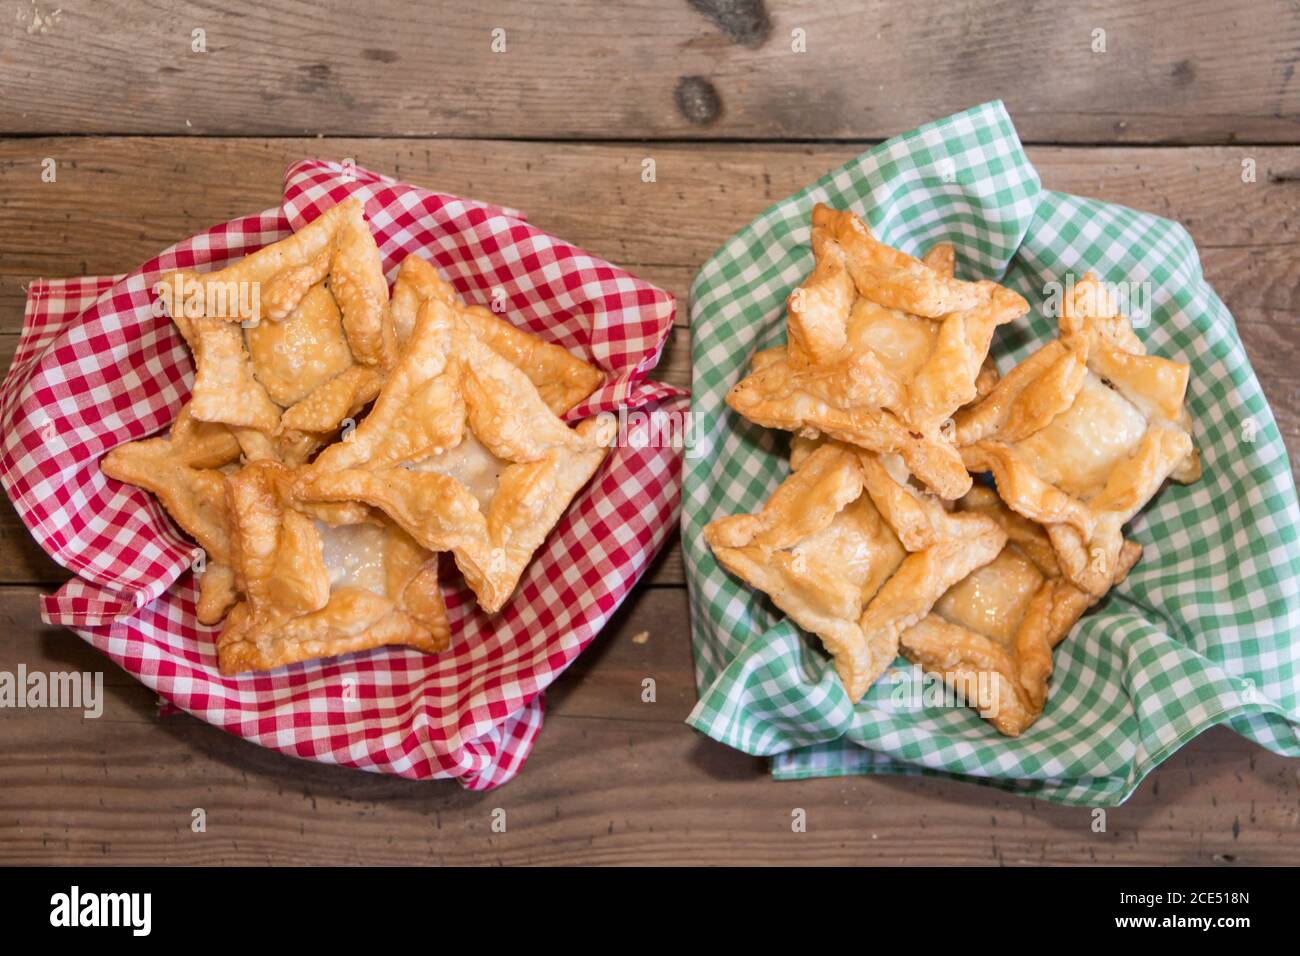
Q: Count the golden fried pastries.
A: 10